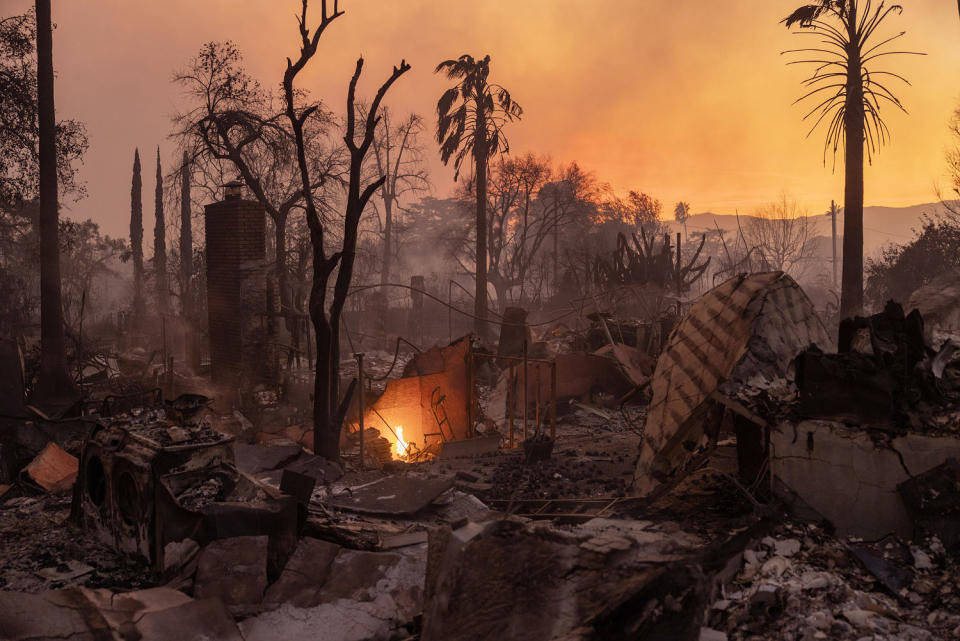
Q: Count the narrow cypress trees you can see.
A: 3